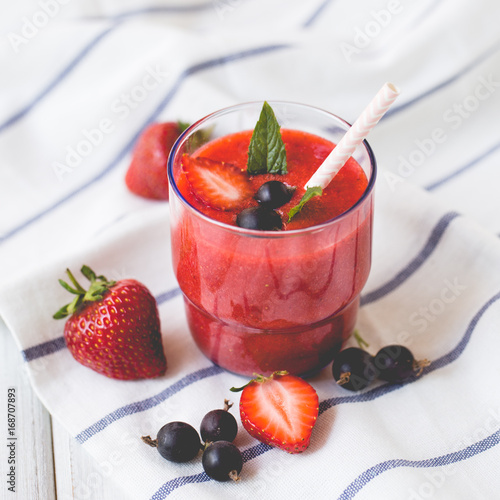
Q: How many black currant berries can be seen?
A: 7